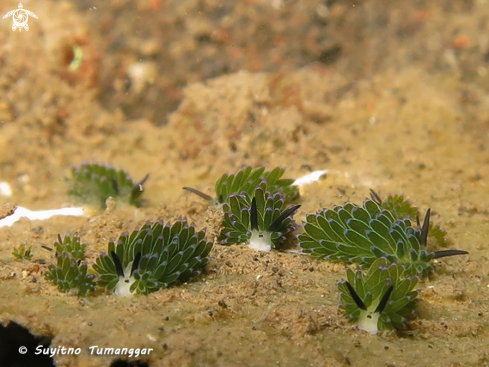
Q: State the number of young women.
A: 0